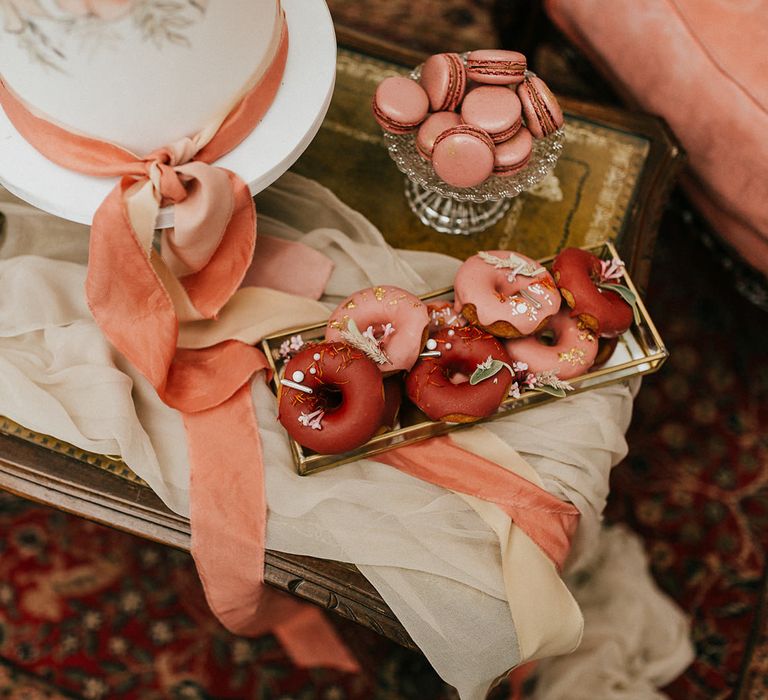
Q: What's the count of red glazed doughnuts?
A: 3